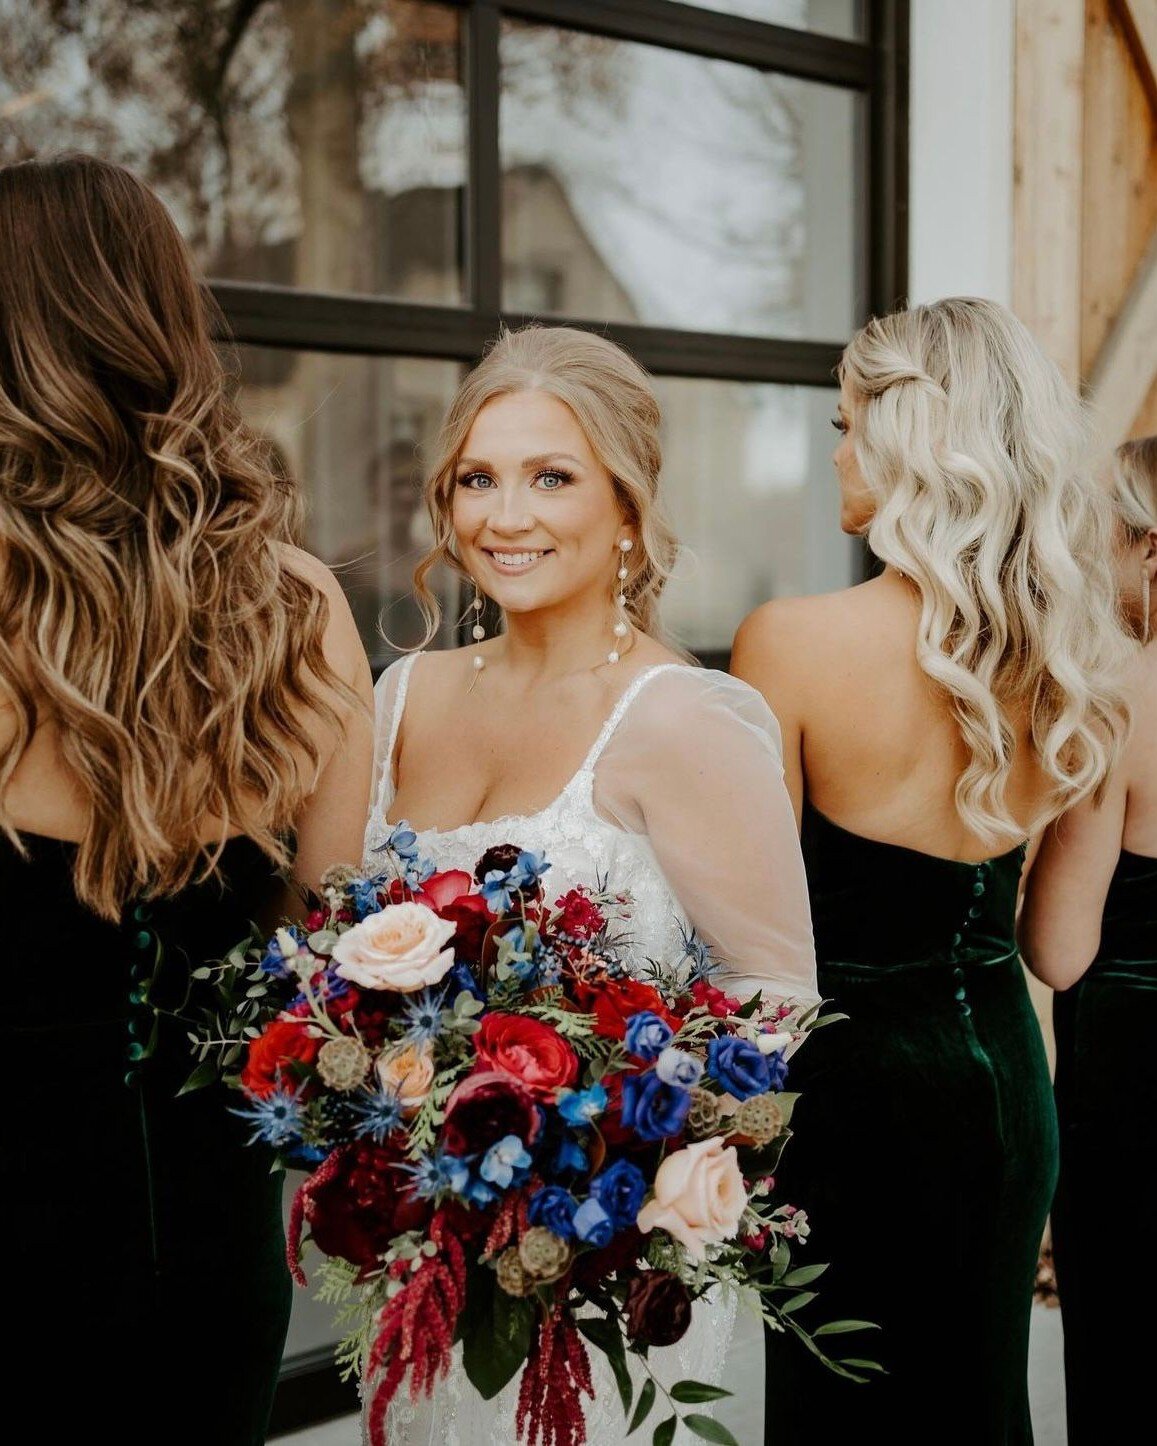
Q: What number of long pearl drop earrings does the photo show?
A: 2